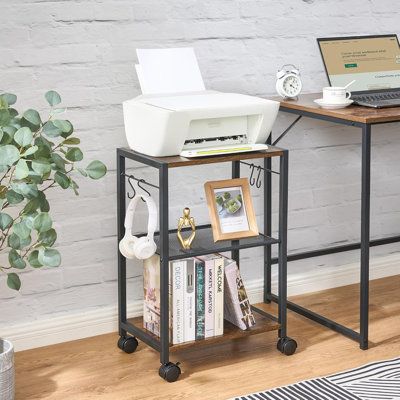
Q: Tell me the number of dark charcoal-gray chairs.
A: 0